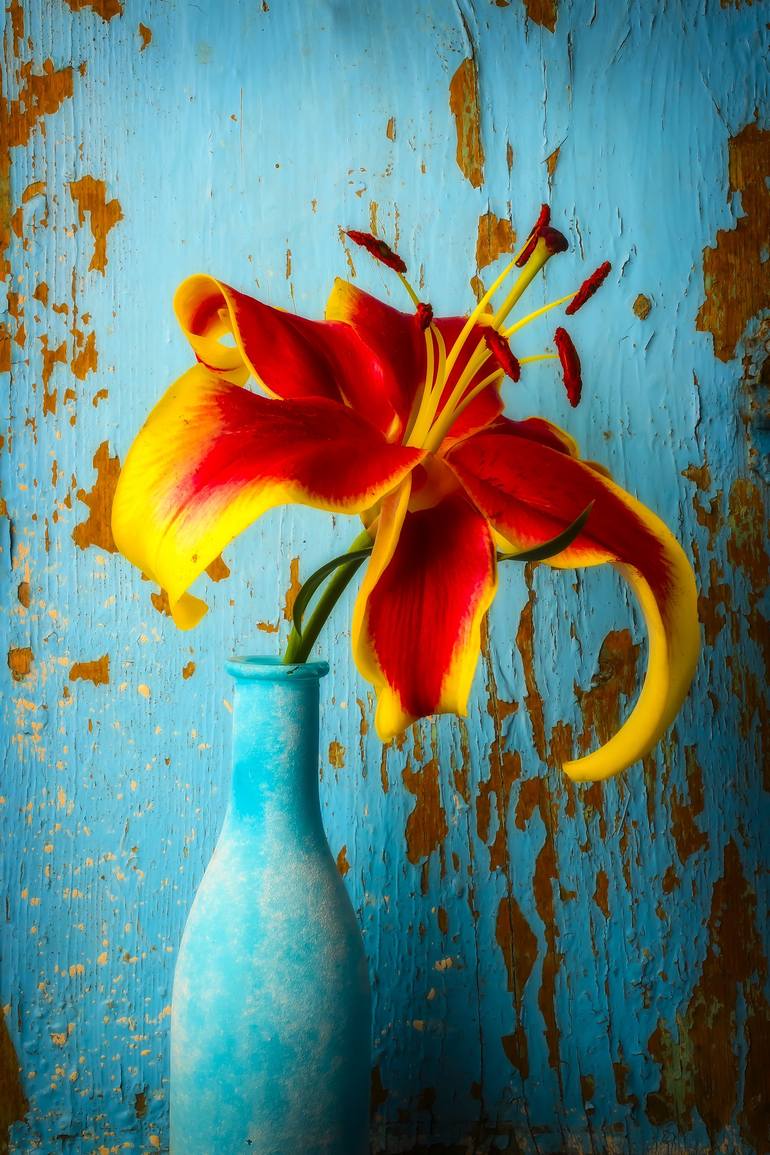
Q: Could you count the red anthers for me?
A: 6